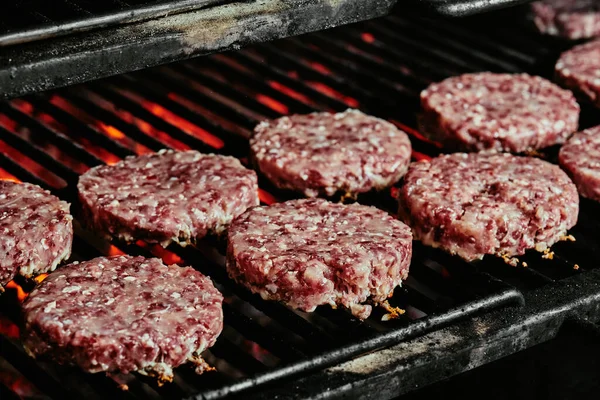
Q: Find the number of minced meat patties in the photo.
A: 10